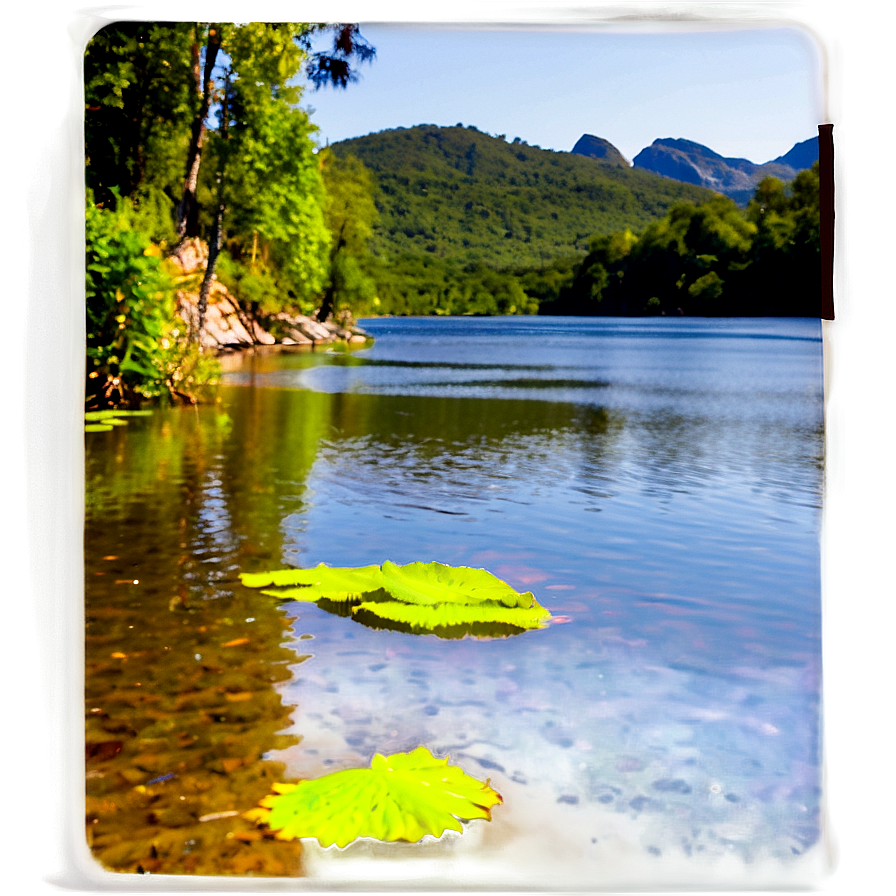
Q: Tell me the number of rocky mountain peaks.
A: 3